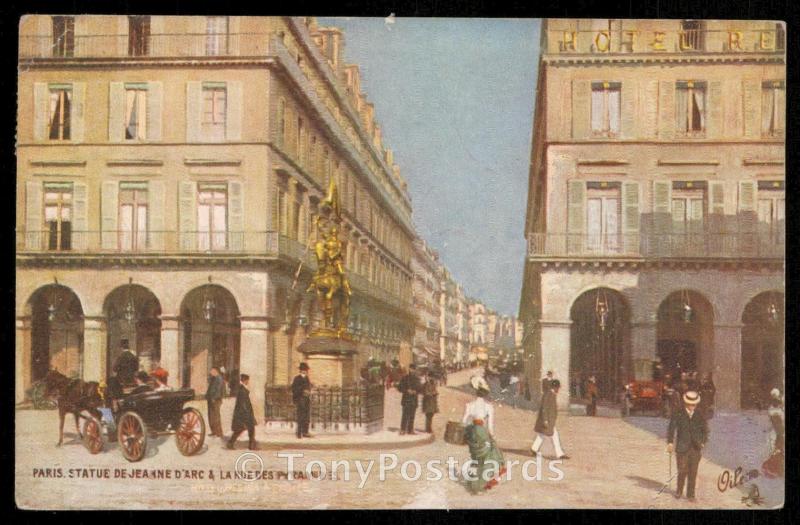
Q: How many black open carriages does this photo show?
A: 1